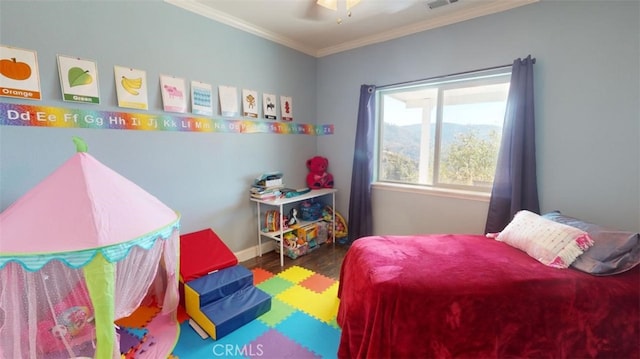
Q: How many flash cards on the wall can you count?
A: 9